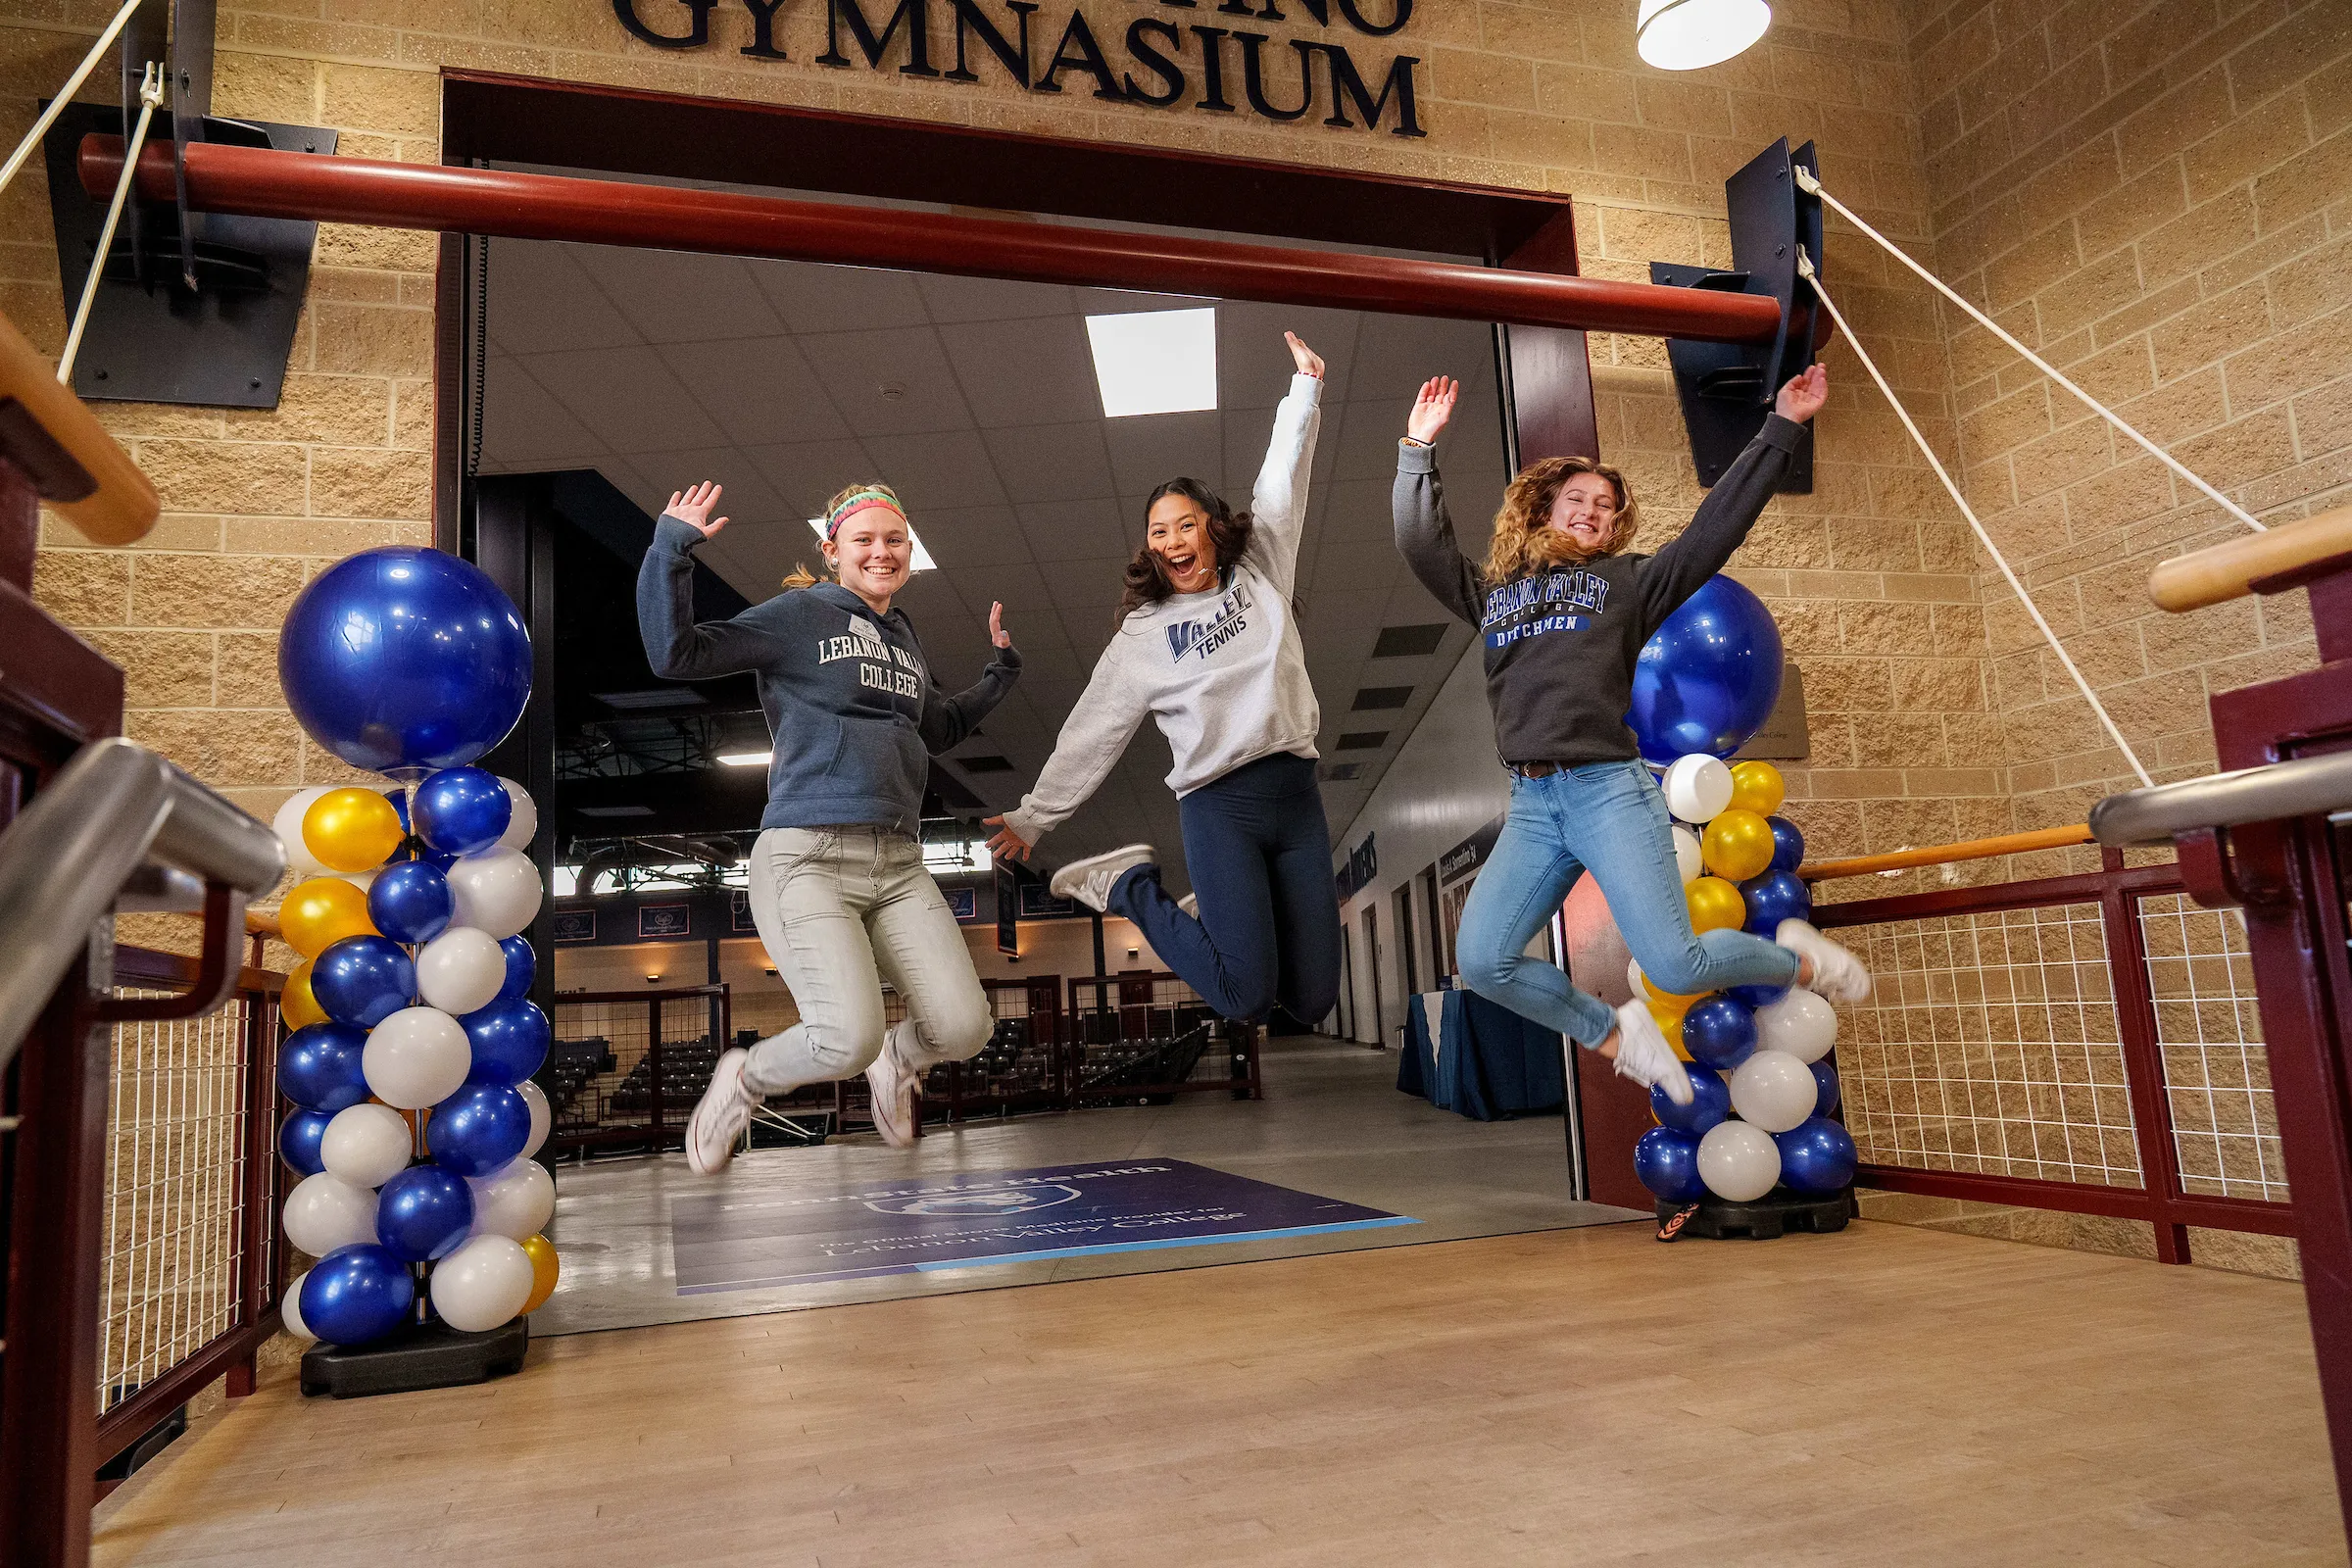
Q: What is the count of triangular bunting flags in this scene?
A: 0